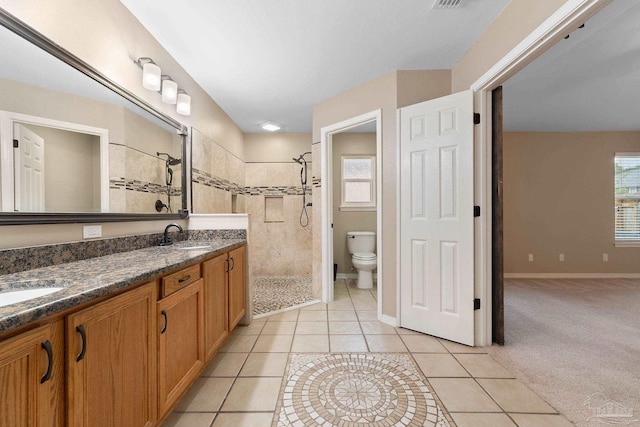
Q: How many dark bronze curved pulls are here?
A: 6